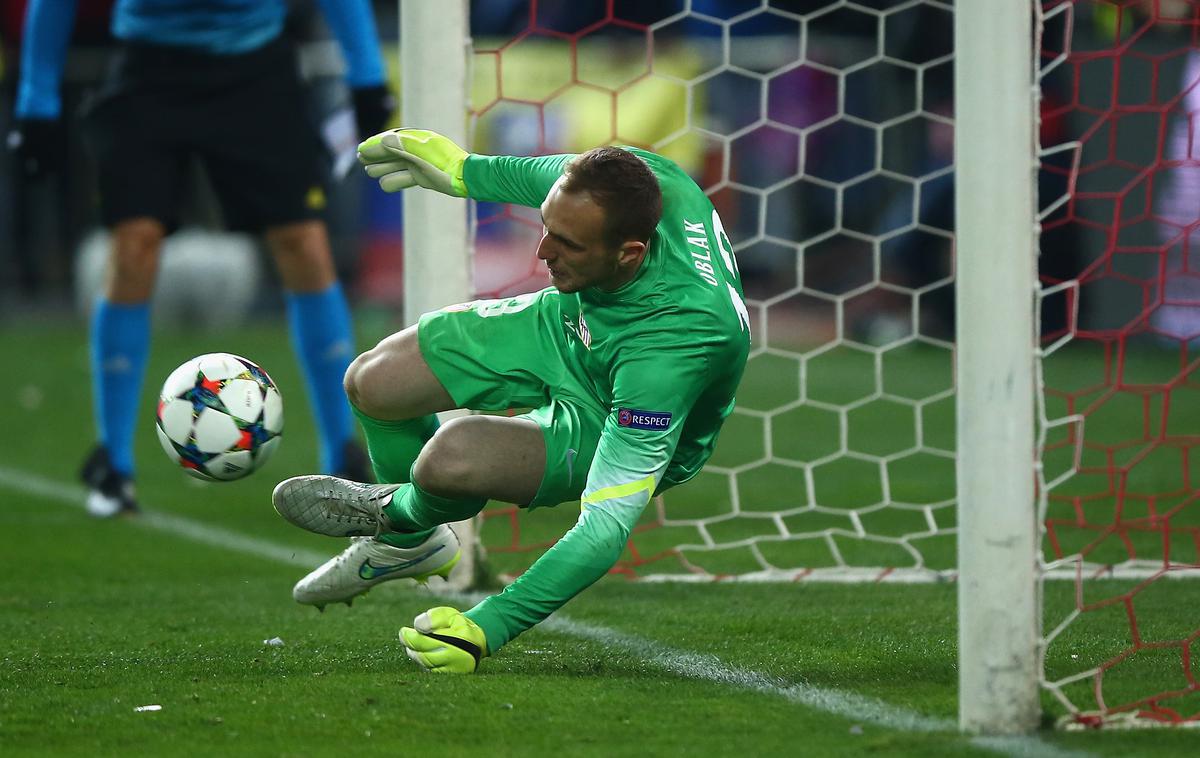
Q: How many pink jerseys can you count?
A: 0